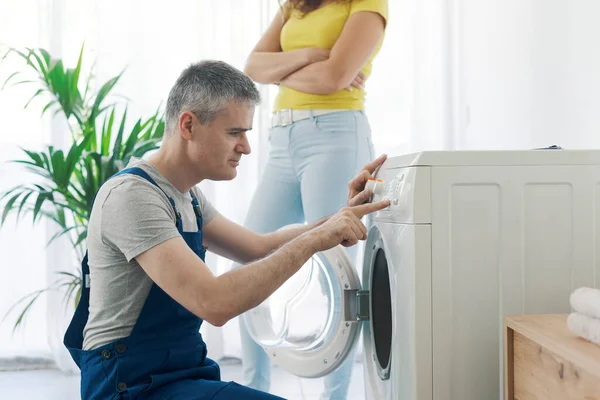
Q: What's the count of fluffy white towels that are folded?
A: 2